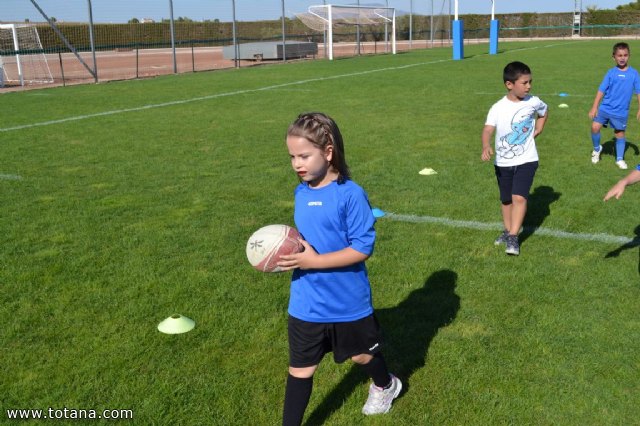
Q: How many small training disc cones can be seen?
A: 5